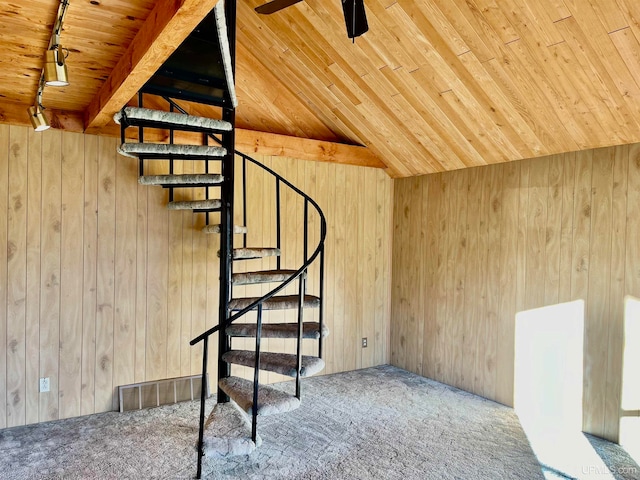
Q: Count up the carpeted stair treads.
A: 12